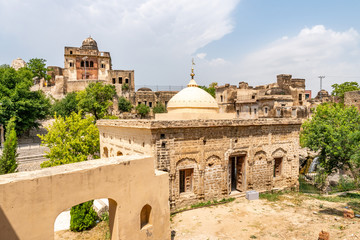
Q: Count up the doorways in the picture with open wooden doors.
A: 1